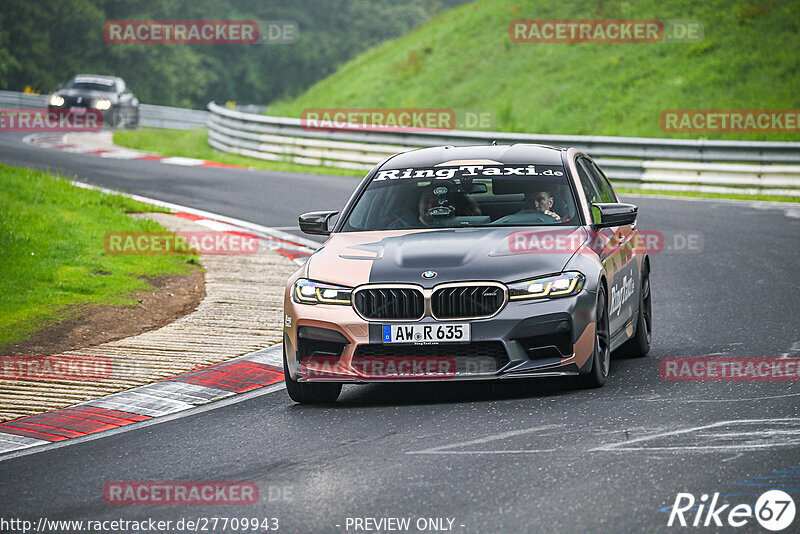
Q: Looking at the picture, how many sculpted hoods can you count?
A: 1